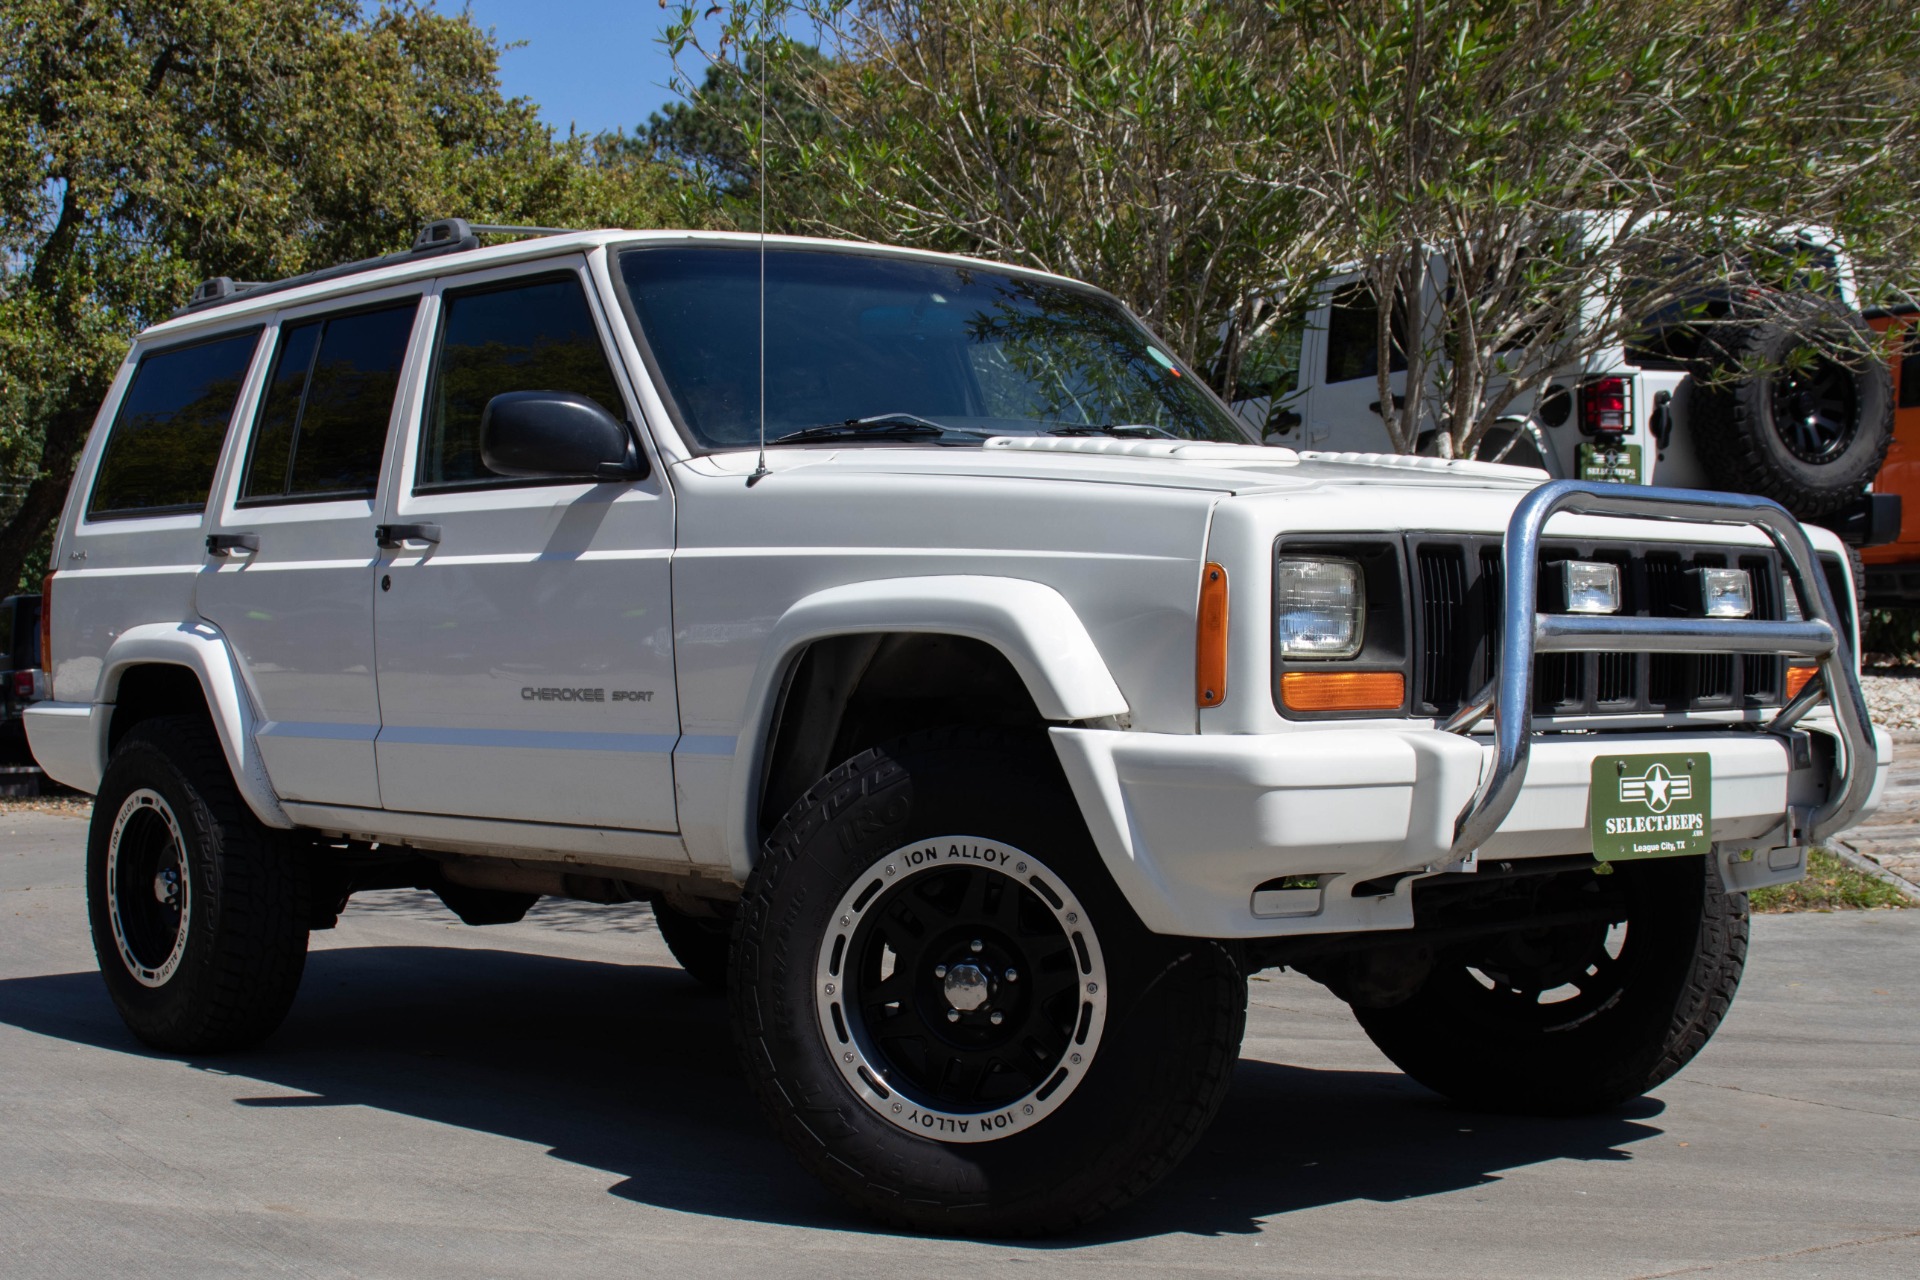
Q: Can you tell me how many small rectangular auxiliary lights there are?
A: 2